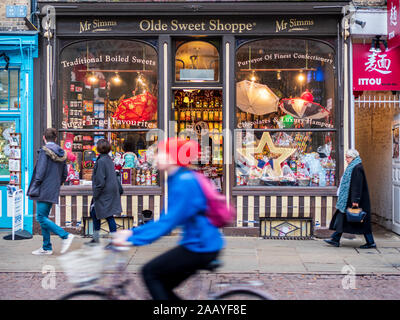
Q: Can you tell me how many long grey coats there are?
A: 1